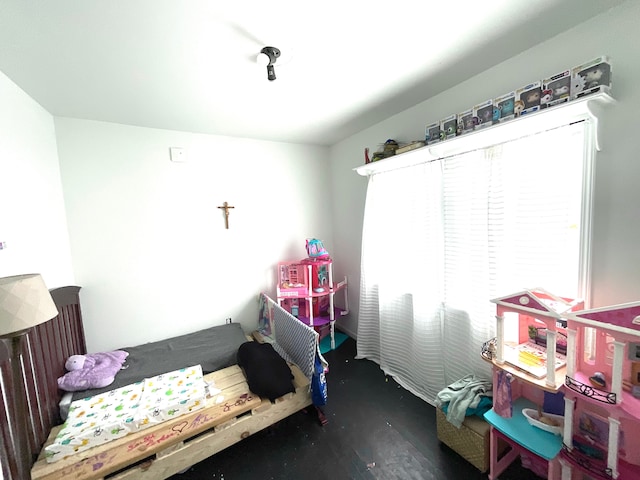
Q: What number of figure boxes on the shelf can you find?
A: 8